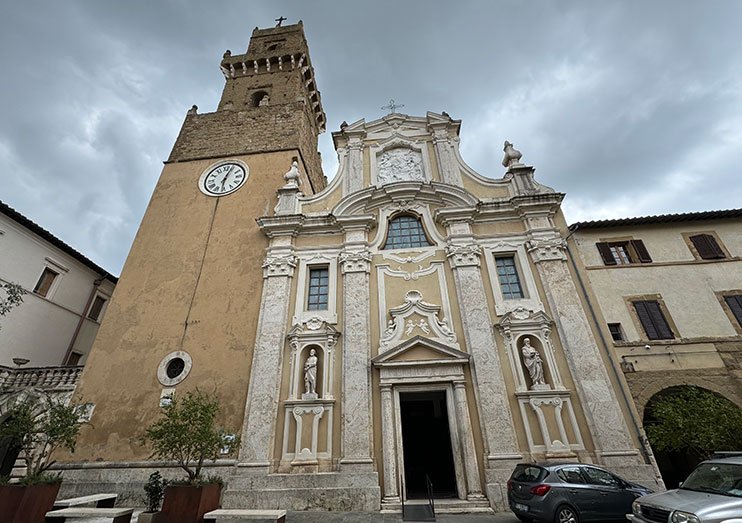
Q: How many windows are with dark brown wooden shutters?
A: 4